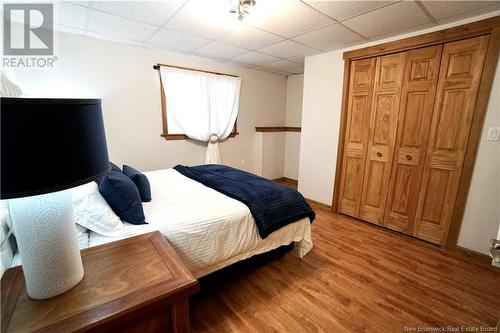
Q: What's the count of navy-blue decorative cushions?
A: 3